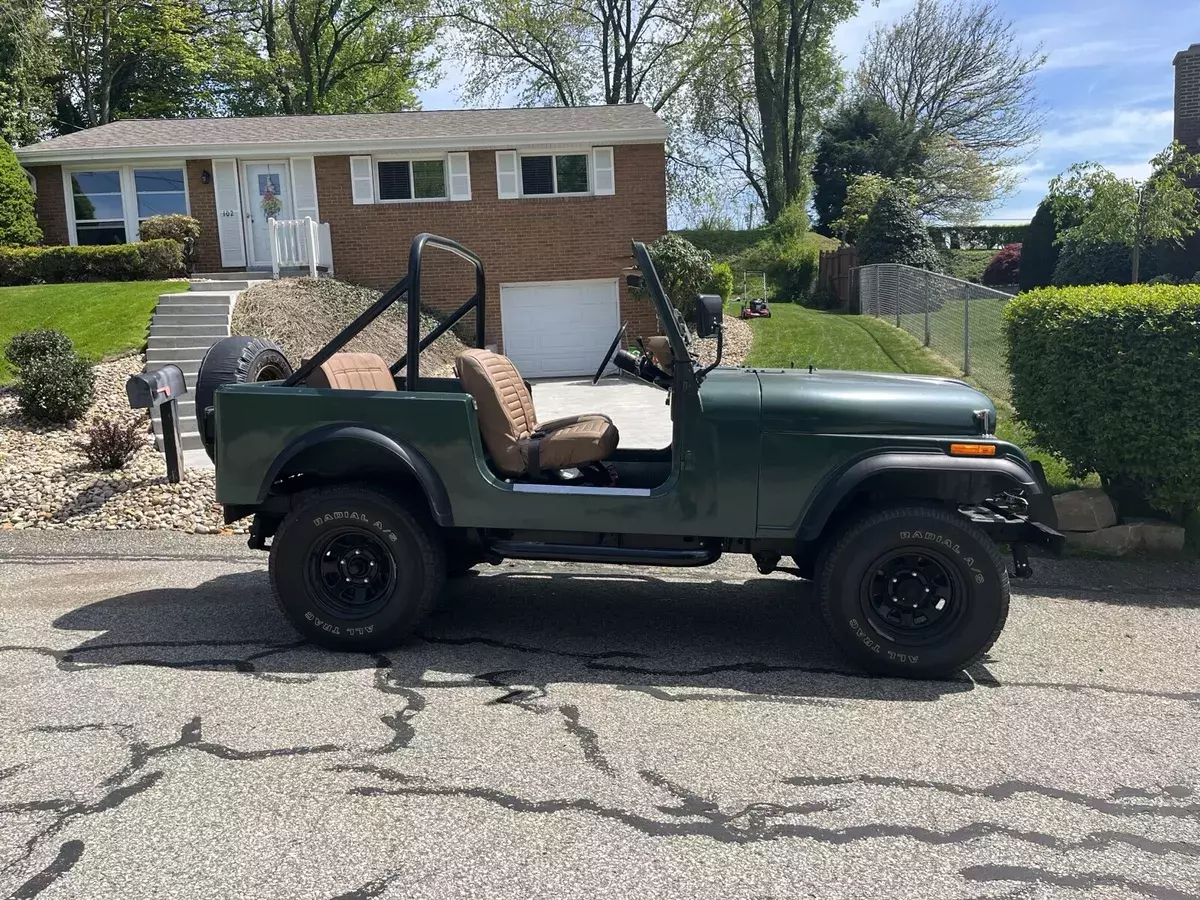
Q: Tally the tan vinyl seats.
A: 2